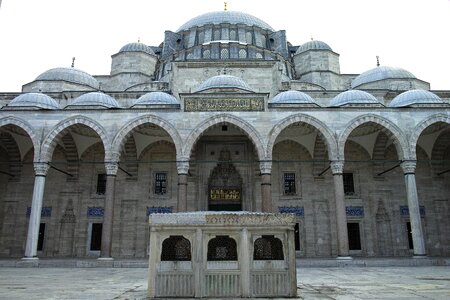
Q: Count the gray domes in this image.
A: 12